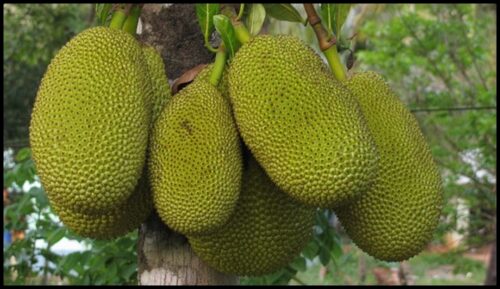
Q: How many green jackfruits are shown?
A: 6